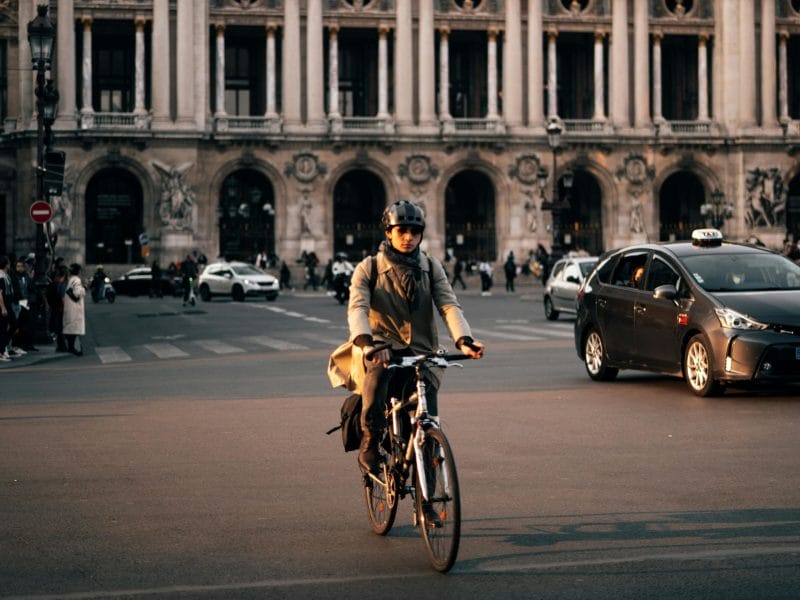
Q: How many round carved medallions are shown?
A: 4